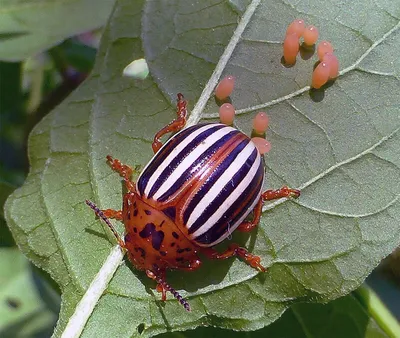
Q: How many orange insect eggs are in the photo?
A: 10